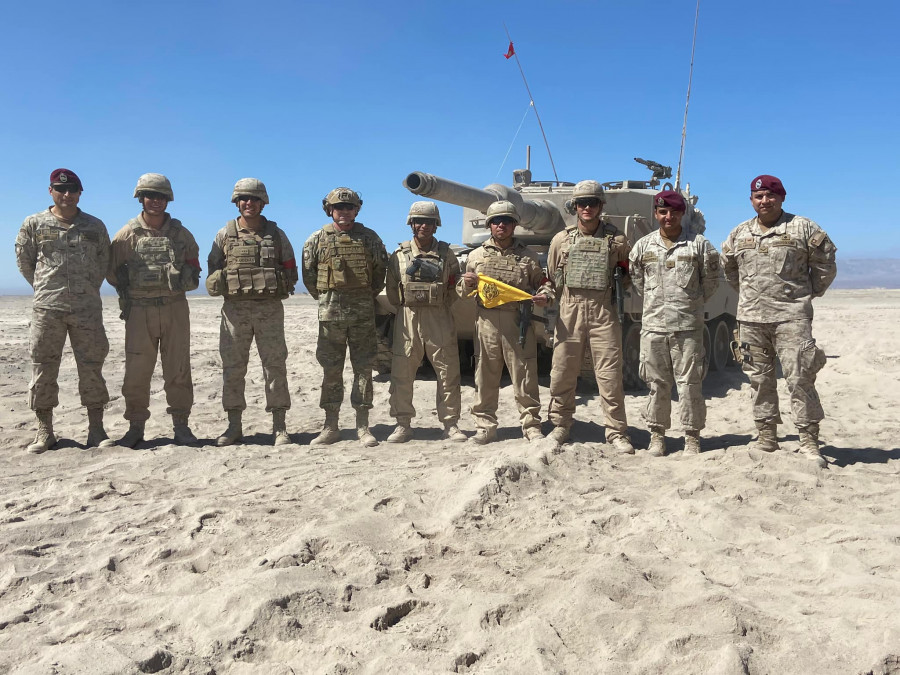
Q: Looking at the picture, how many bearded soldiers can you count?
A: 0